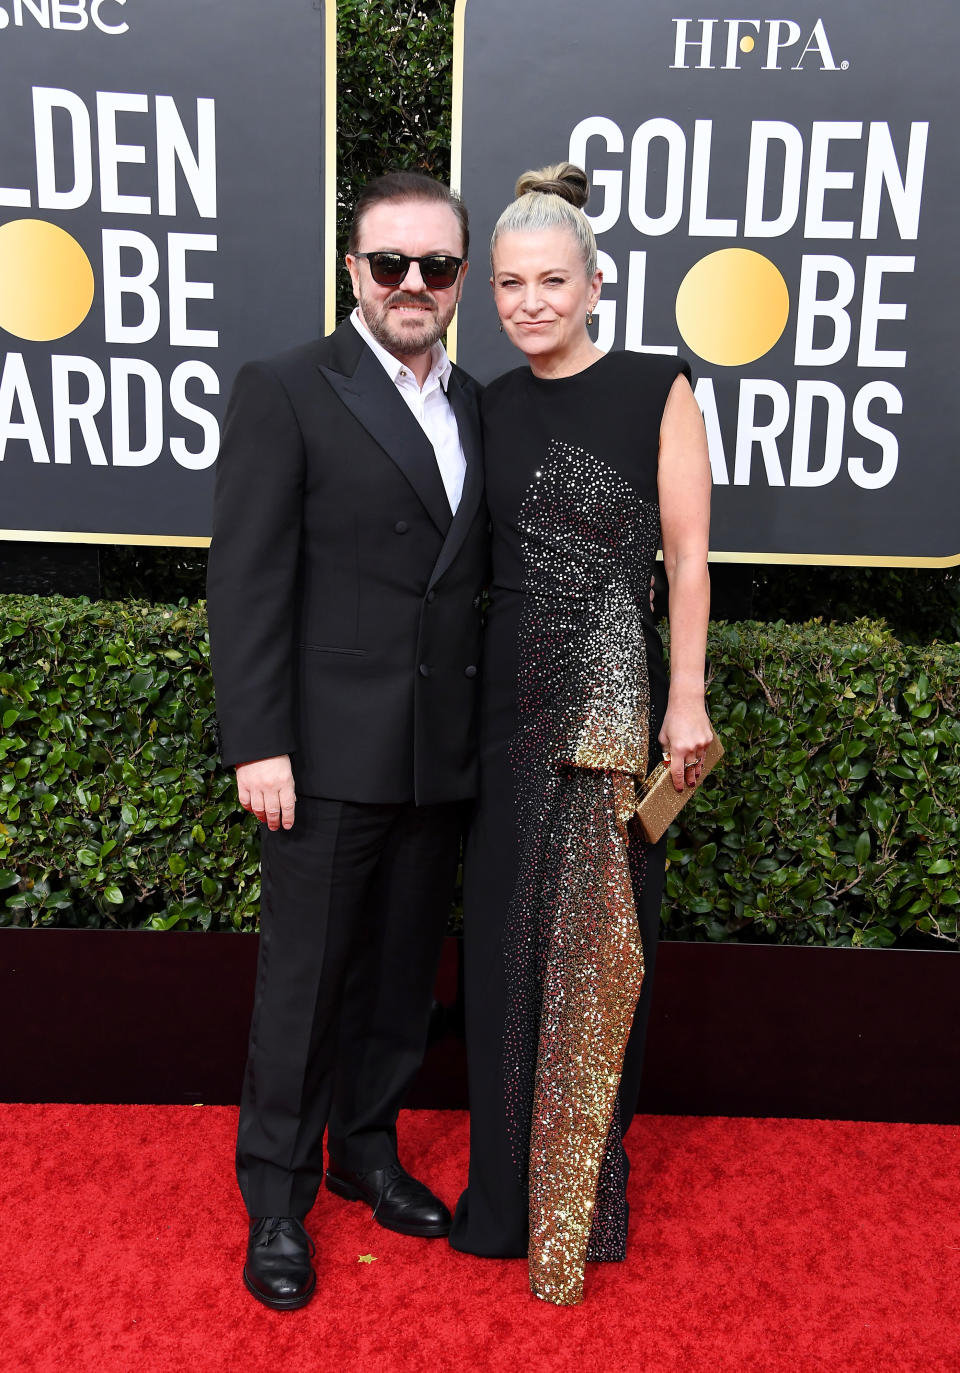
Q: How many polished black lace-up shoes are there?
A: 2